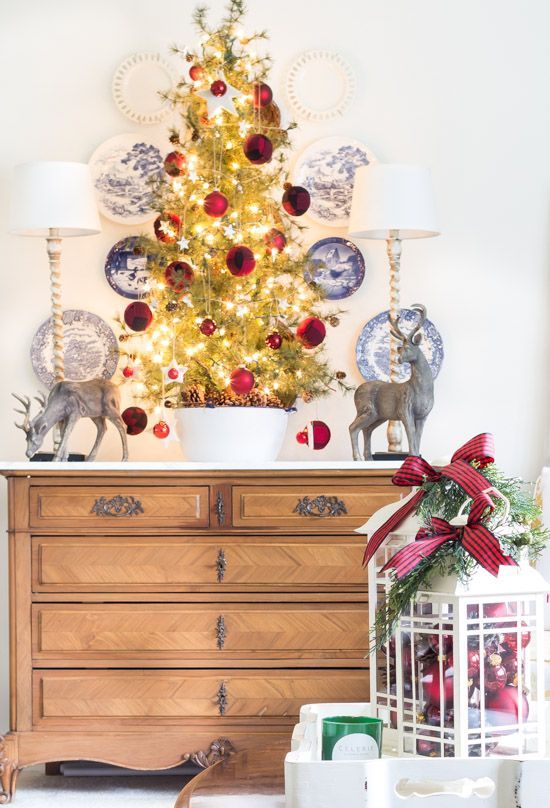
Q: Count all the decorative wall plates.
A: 8